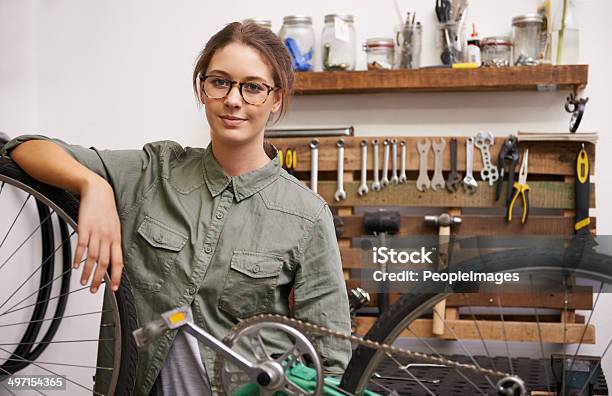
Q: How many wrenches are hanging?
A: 12